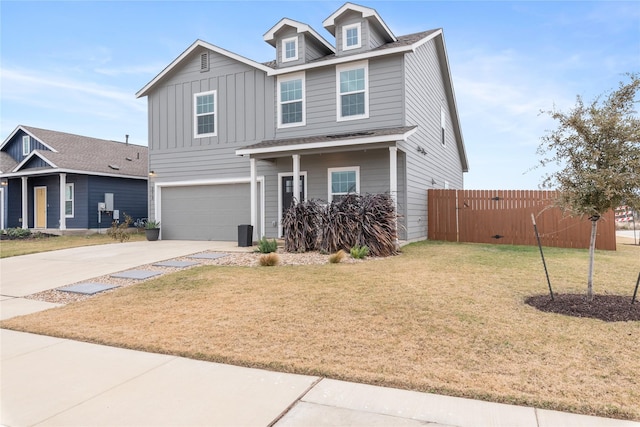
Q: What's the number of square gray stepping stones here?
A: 4